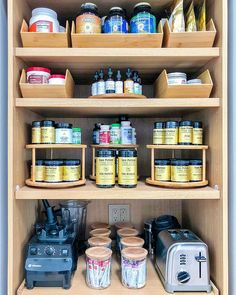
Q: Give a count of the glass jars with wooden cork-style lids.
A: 8